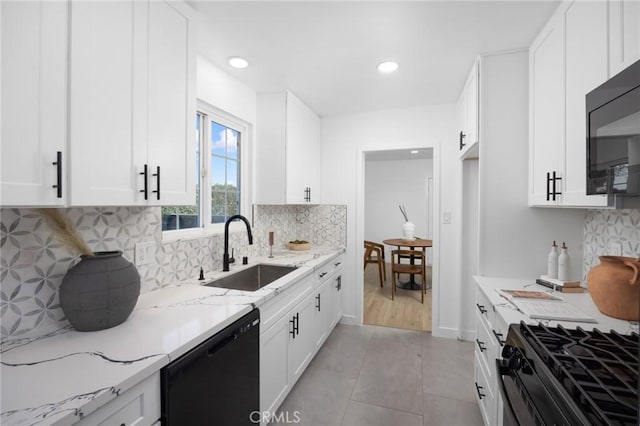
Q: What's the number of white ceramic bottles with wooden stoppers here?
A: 2